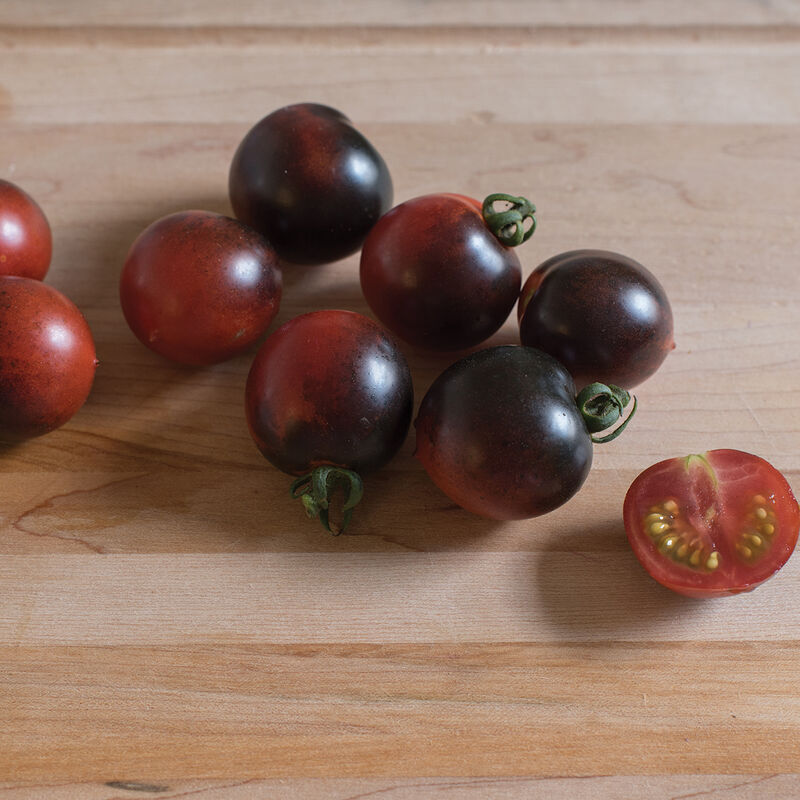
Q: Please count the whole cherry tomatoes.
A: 8